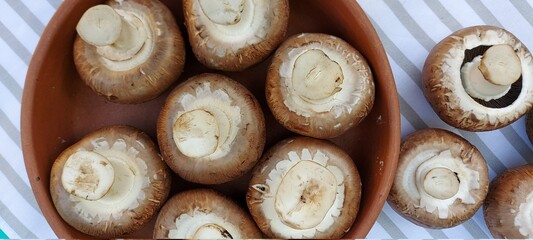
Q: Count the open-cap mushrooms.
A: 1